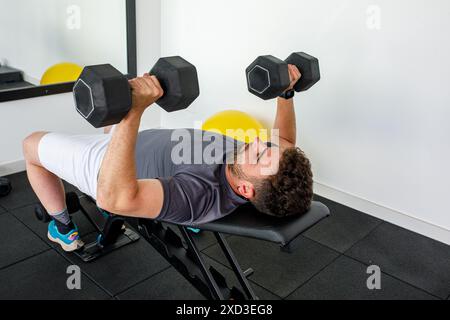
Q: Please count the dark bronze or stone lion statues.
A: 0